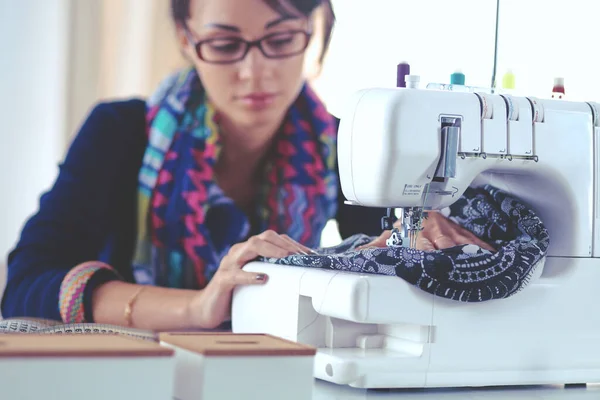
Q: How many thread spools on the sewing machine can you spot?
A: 4